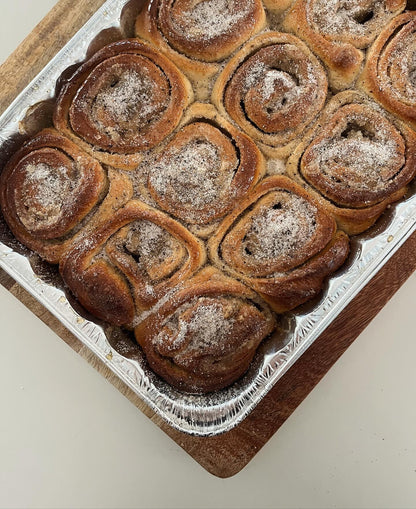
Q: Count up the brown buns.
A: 11